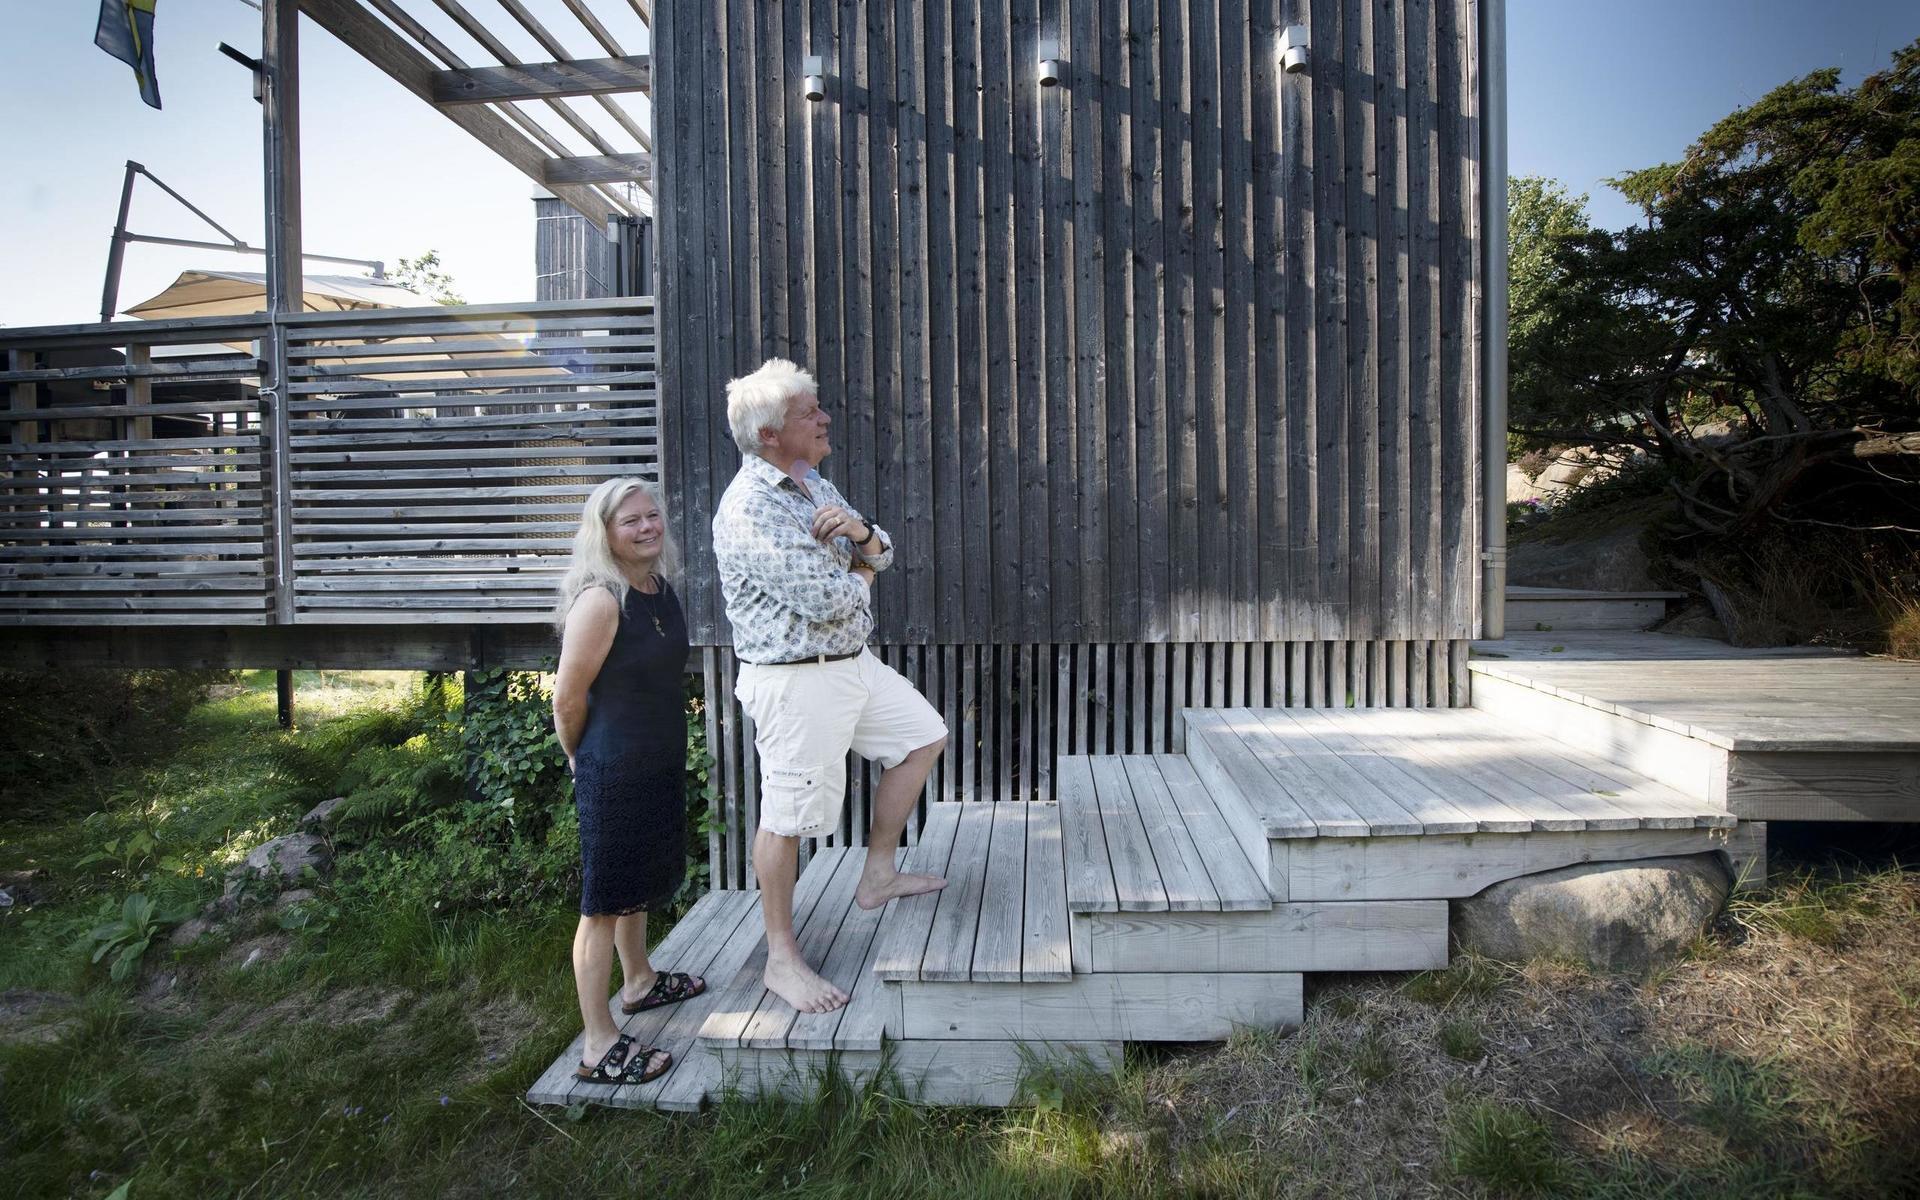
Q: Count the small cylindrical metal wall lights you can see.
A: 3